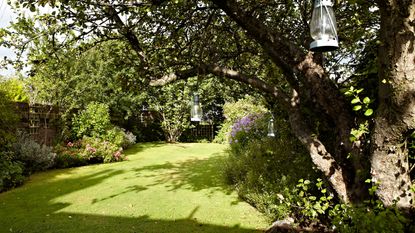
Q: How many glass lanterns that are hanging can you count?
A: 3